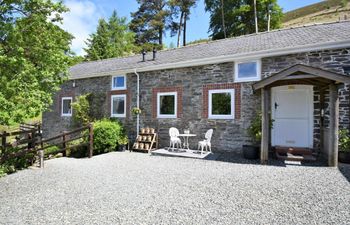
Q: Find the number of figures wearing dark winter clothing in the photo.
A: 0